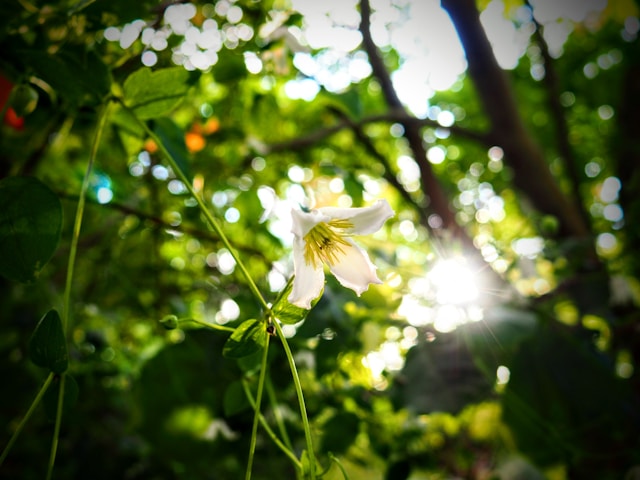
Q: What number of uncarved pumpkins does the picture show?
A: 0